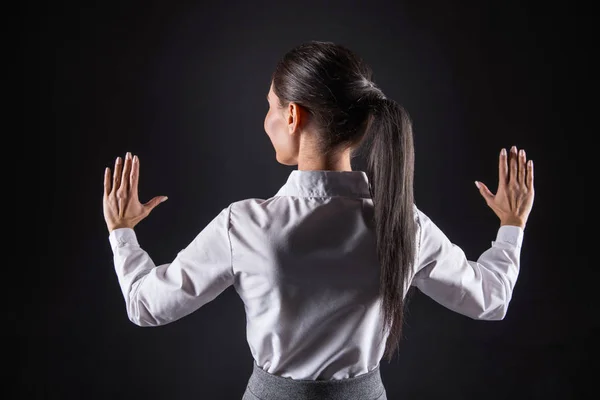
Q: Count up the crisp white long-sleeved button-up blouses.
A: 1